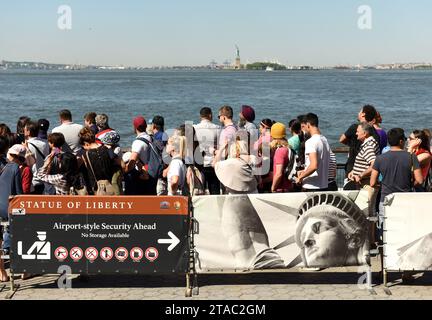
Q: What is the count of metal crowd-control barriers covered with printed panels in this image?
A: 3